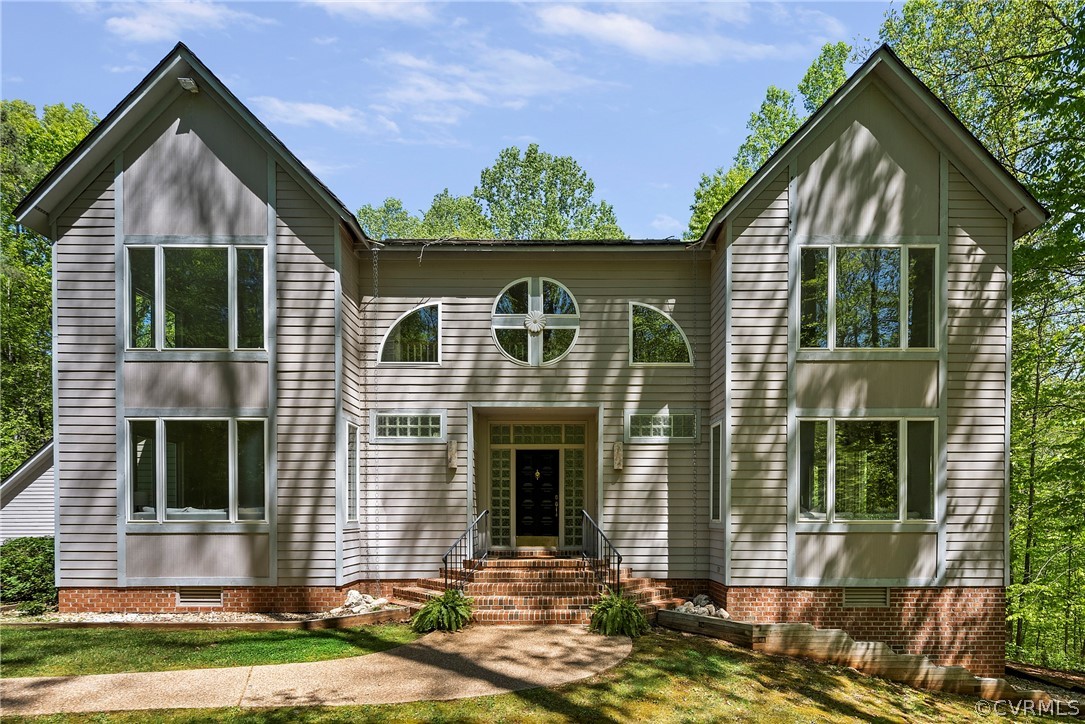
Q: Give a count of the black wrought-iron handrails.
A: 2